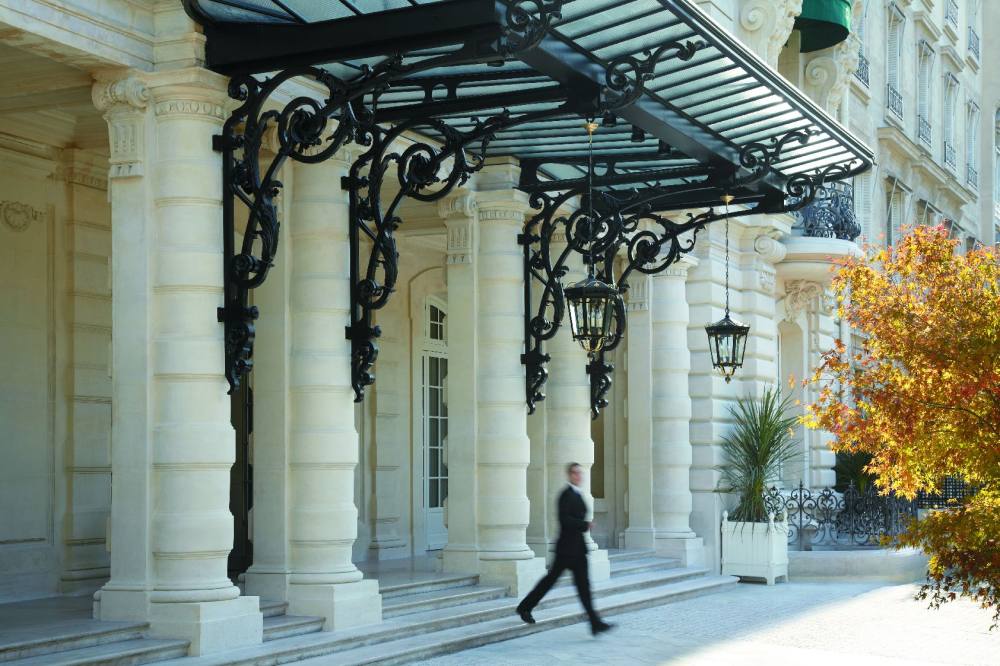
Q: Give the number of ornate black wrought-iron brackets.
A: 4